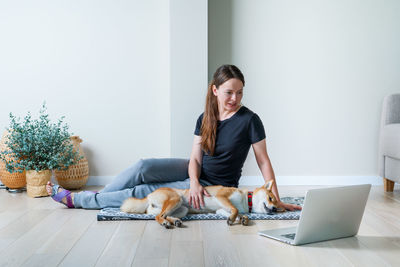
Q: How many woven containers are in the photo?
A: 2